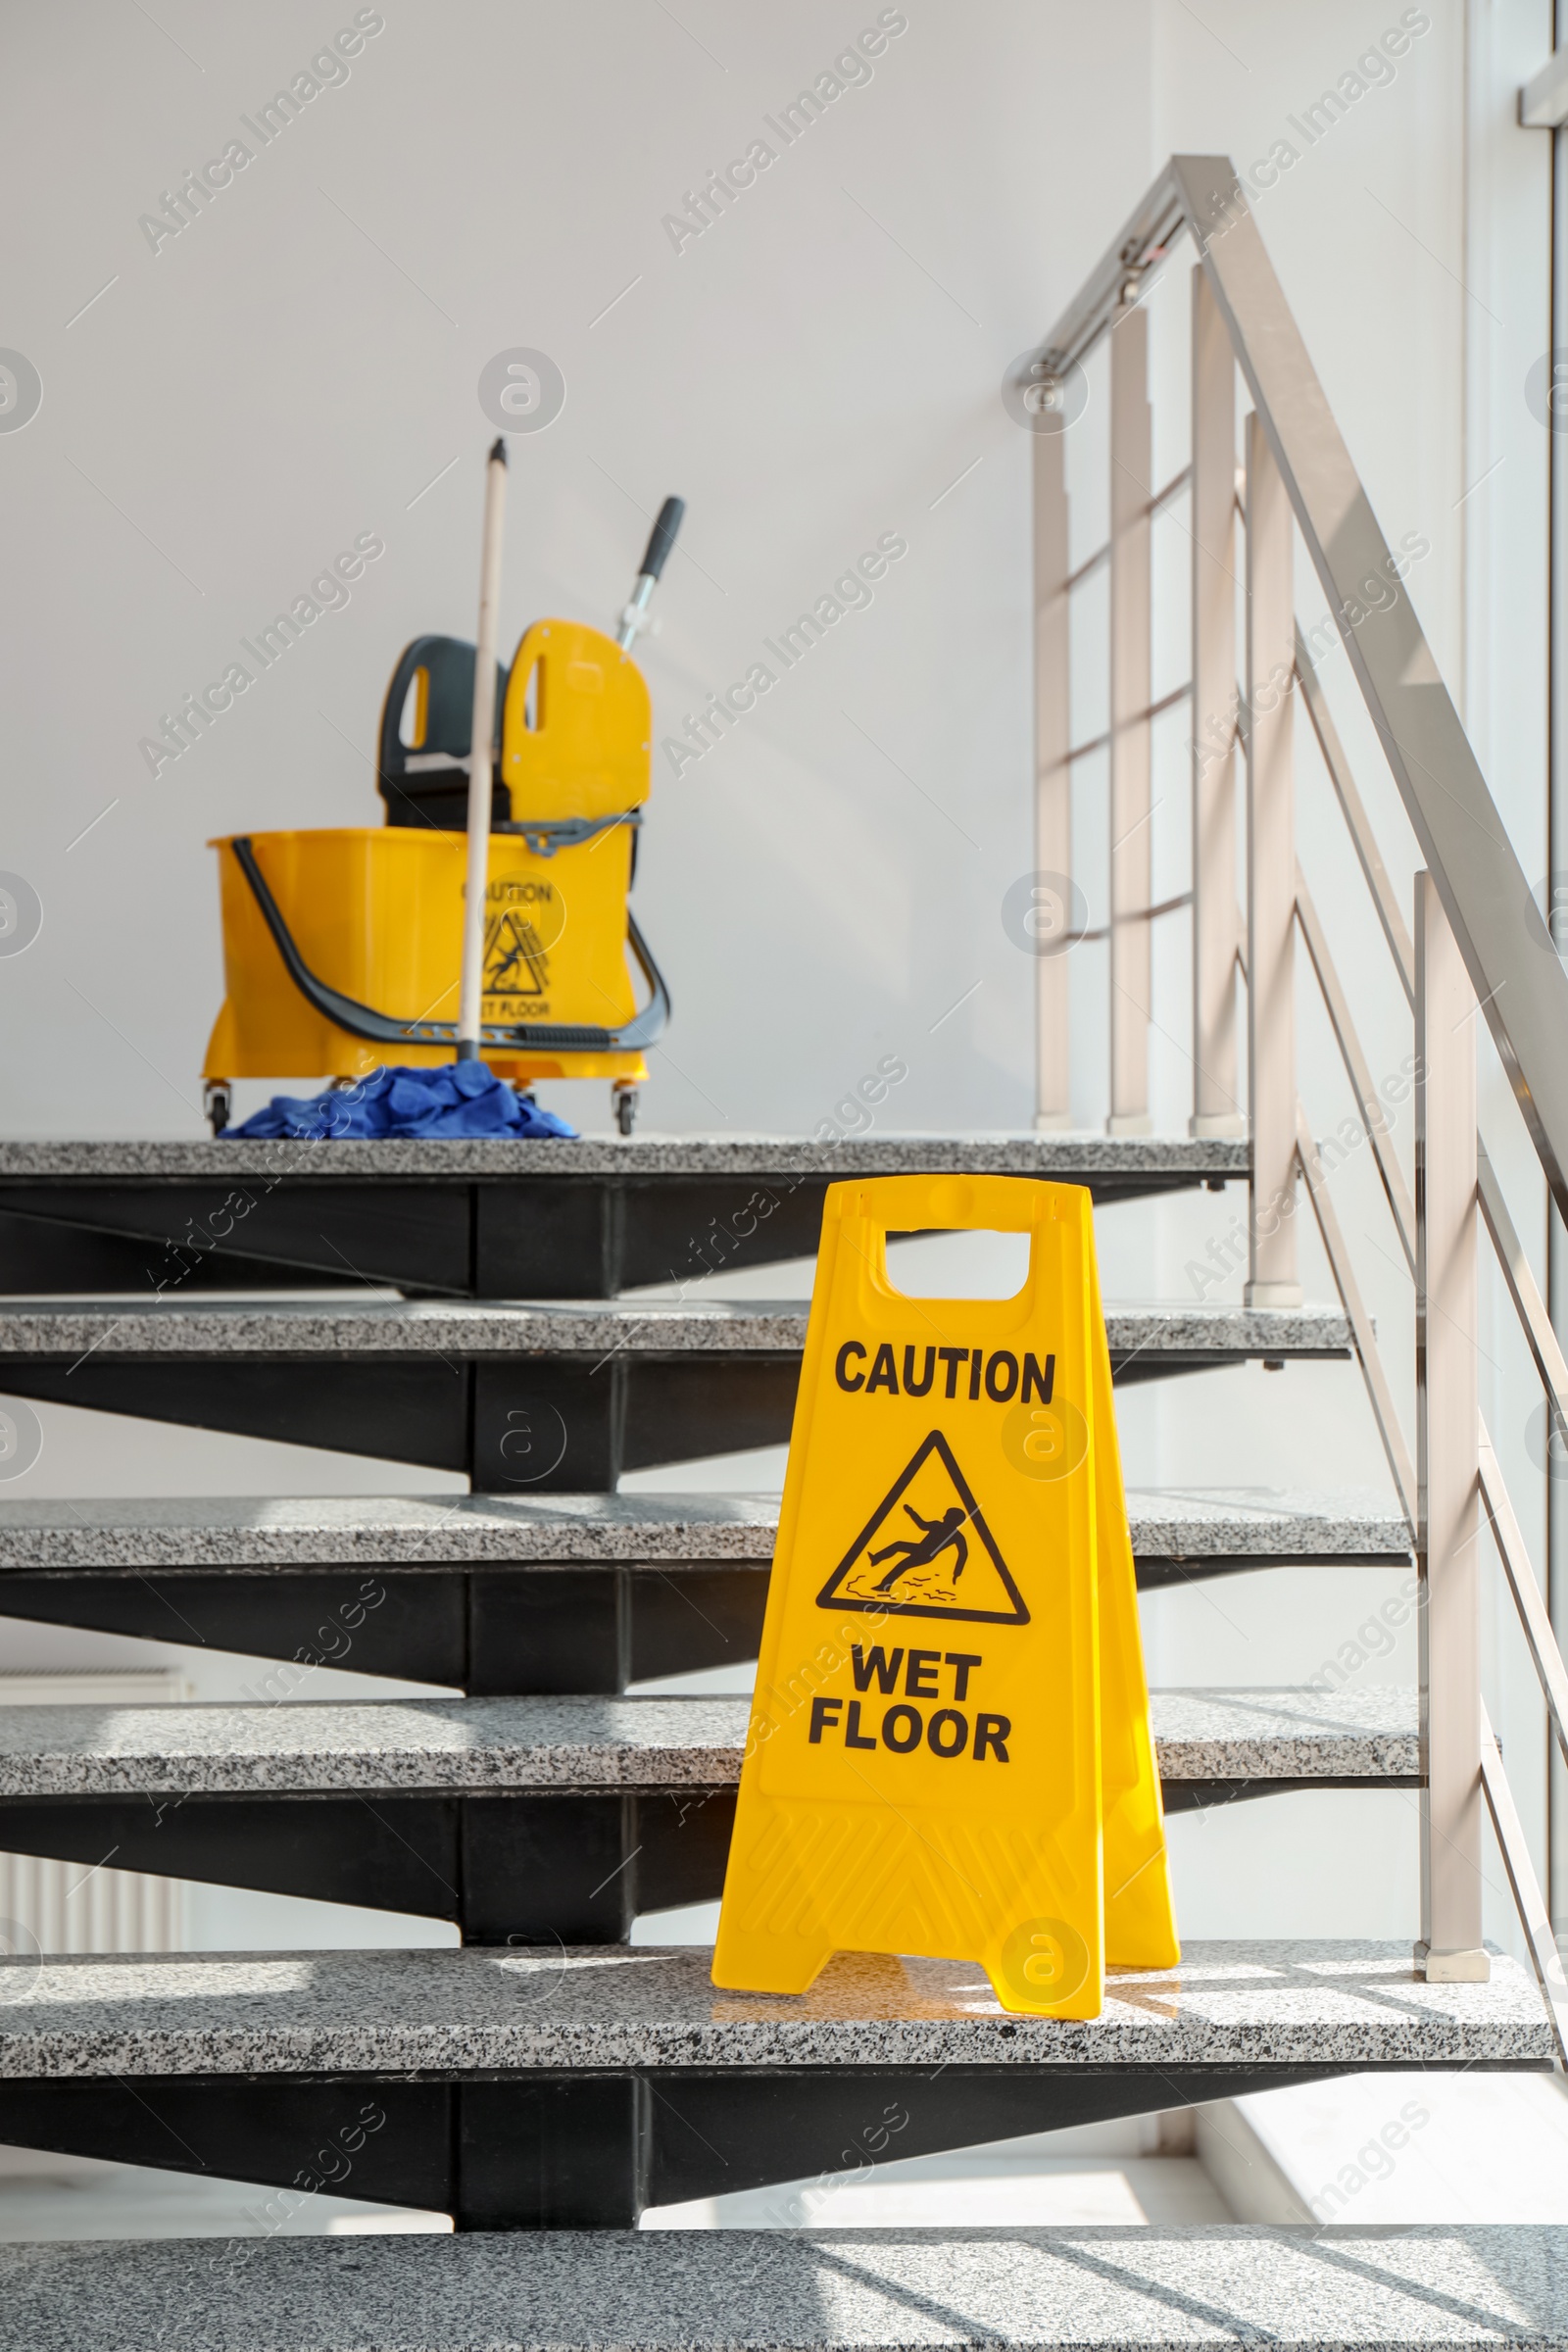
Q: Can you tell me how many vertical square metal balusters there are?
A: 5